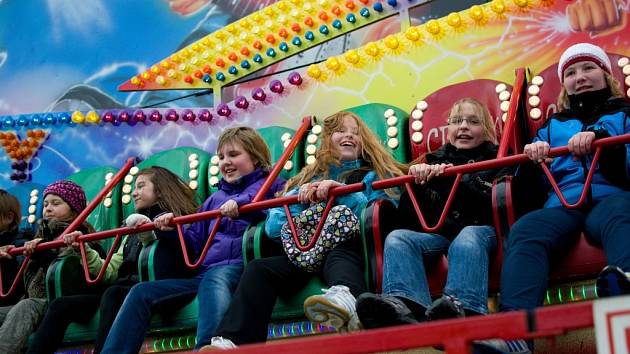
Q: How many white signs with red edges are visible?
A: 1